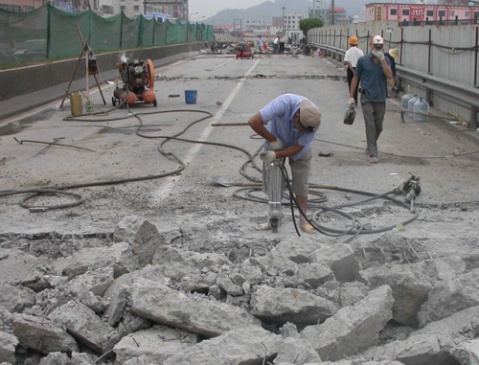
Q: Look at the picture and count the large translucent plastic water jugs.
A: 3